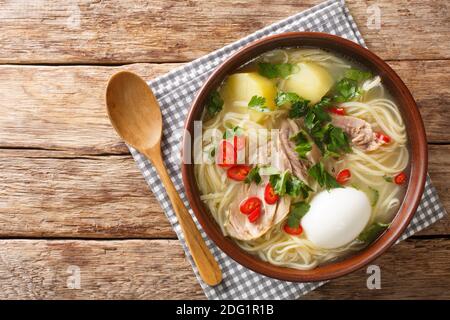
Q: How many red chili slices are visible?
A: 11